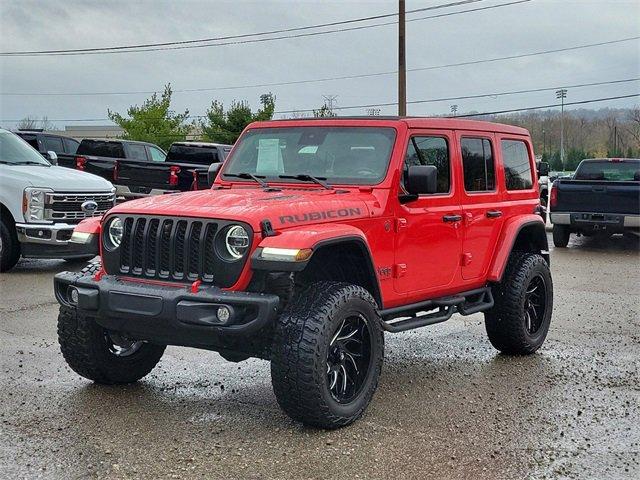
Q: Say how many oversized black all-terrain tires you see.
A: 3